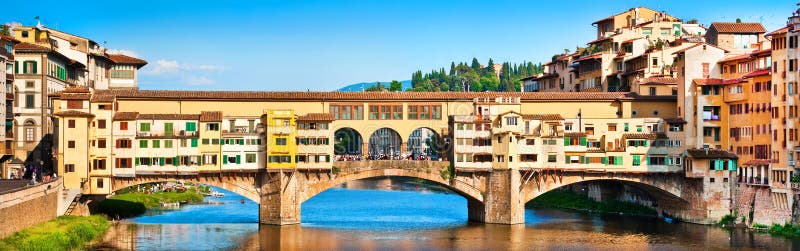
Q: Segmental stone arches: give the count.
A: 3